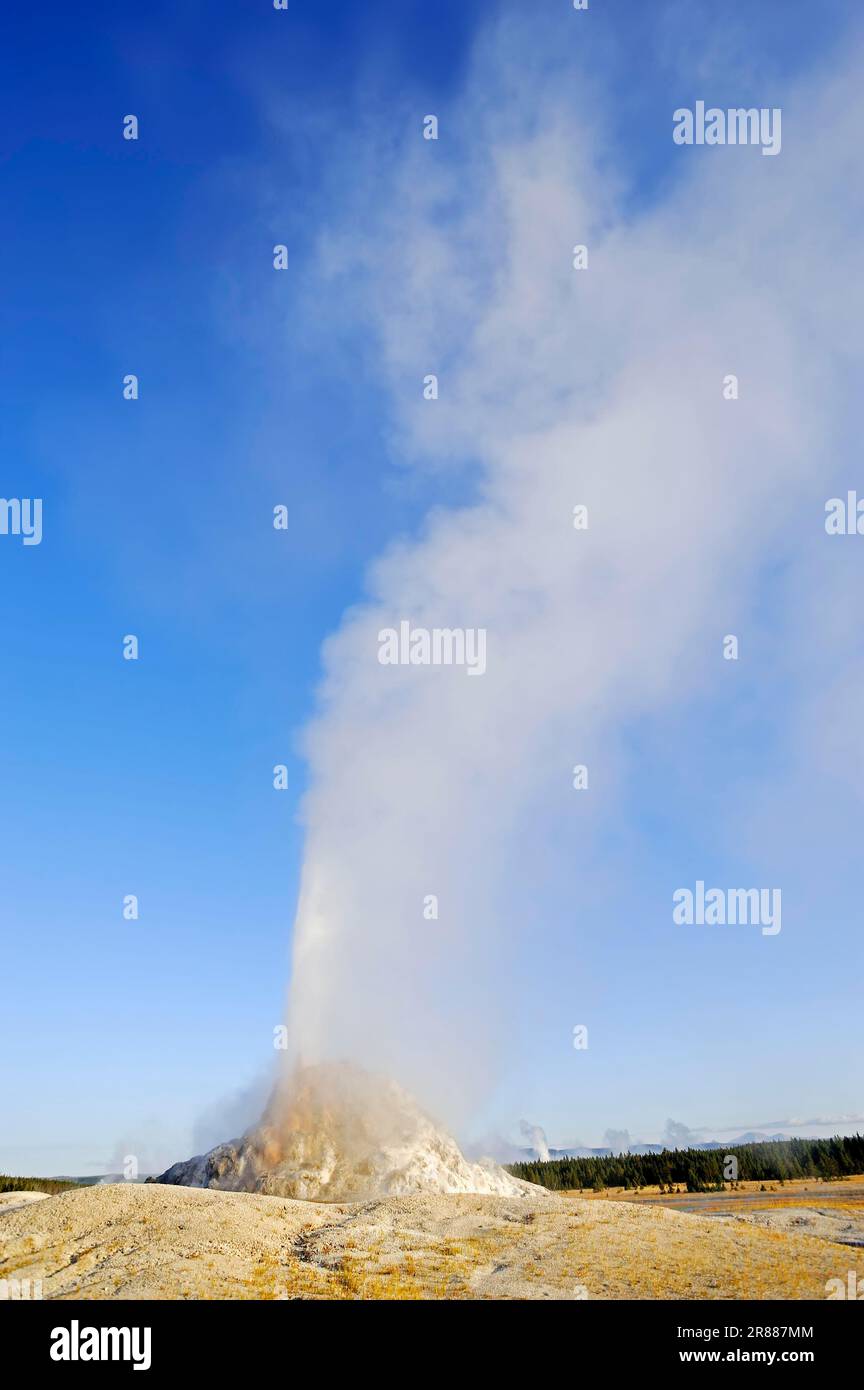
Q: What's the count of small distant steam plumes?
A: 3